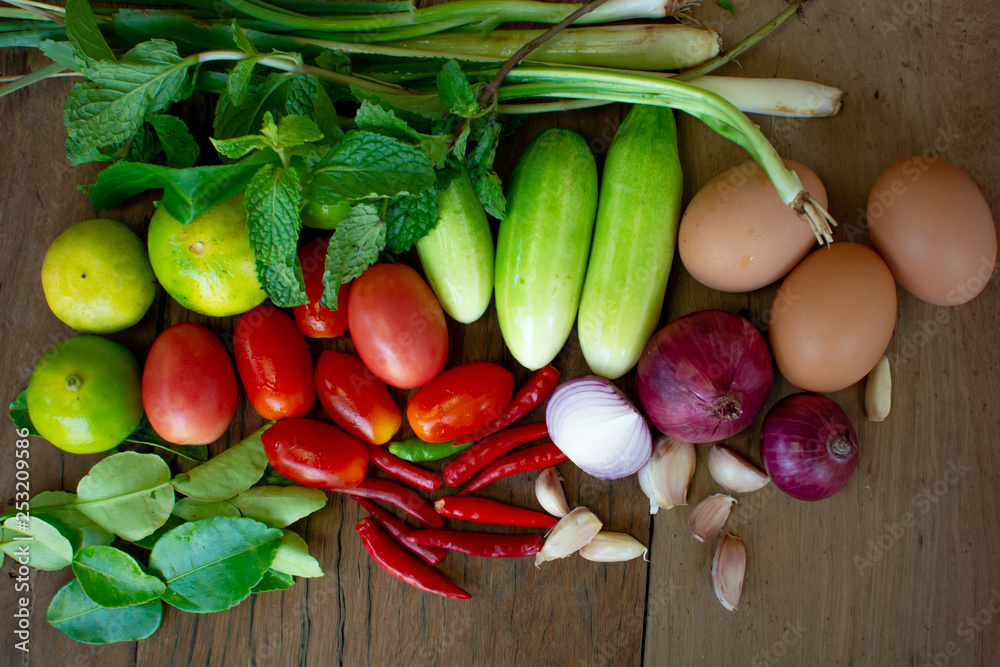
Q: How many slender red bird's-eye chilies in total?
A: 9